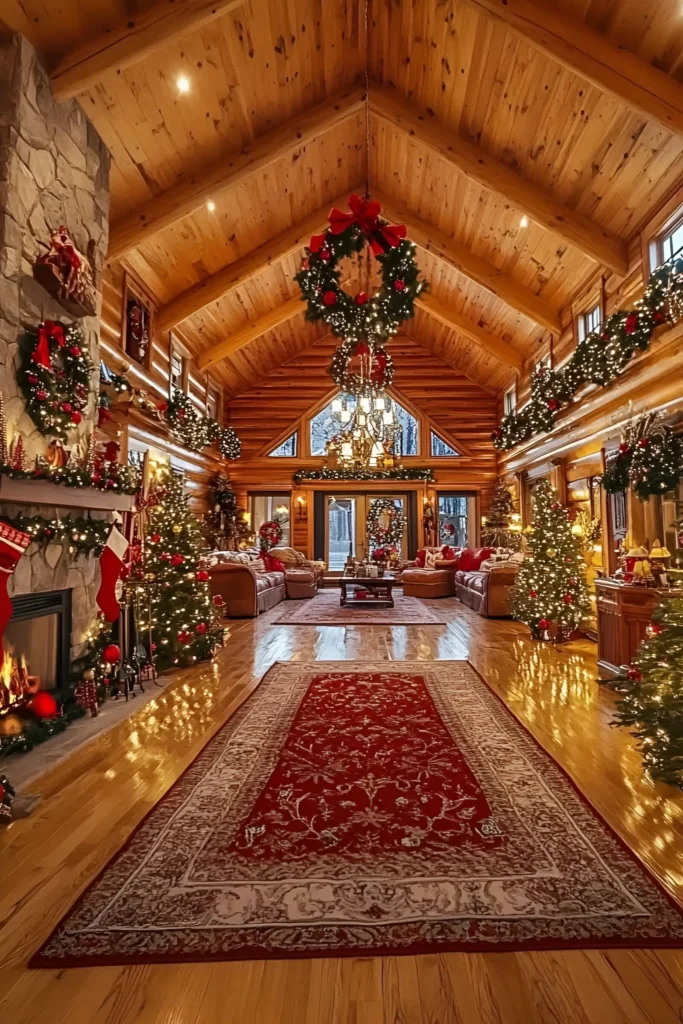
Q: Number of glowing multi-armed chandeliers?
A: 1